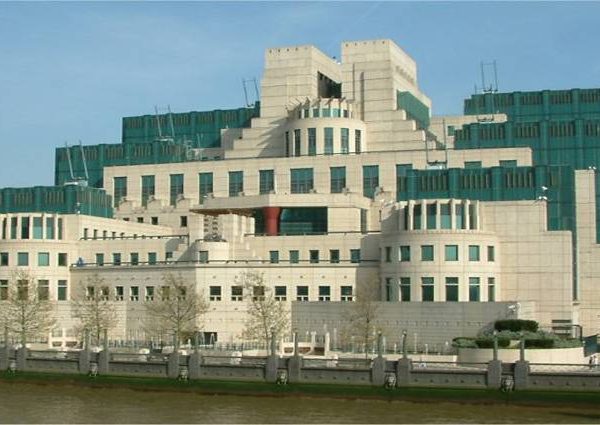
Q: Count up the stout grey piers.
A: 12